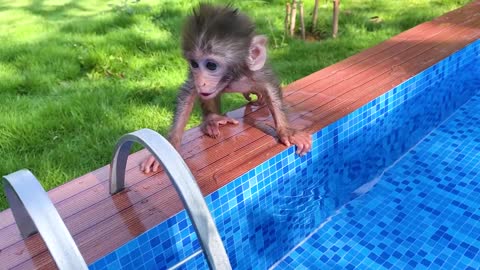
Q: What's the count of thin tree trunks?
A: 5